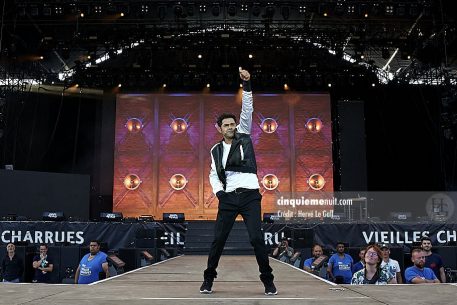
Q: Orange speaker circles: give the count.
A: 8